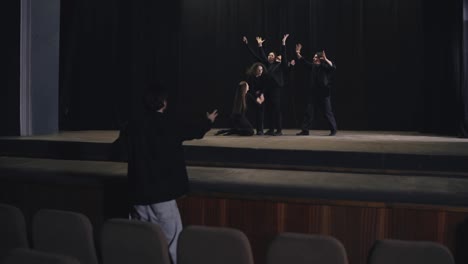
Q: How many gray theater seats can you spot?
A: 7